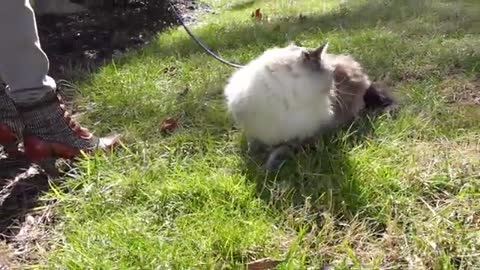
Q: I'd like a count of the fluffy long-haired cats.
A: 1